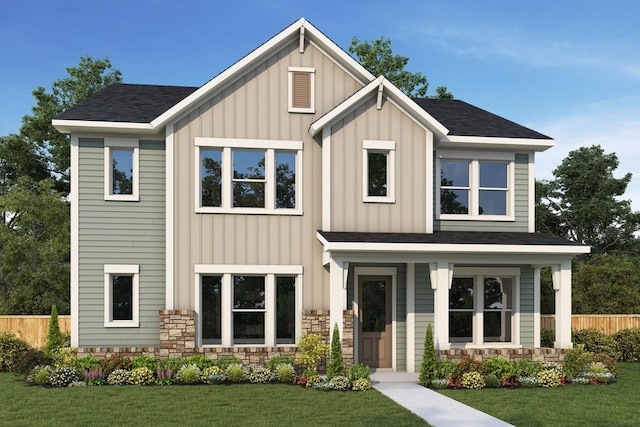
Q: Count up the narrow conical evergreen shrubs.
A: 3